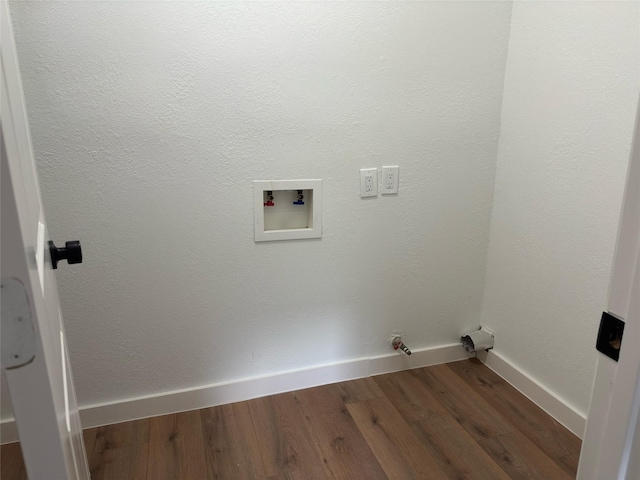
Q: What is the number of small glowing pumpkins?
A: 0